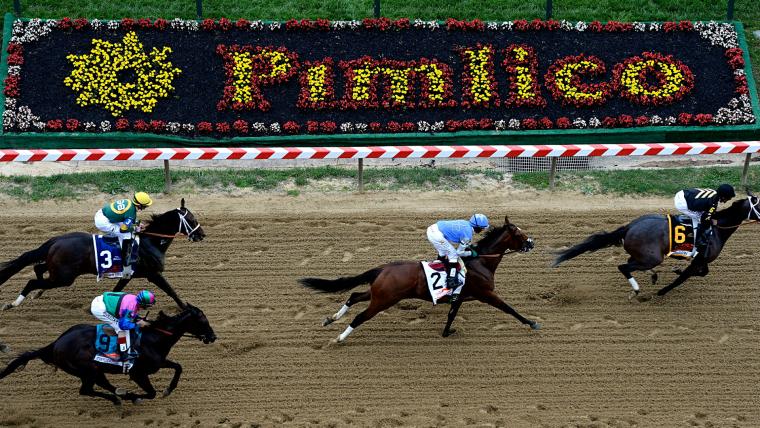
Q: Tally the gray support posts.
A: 4